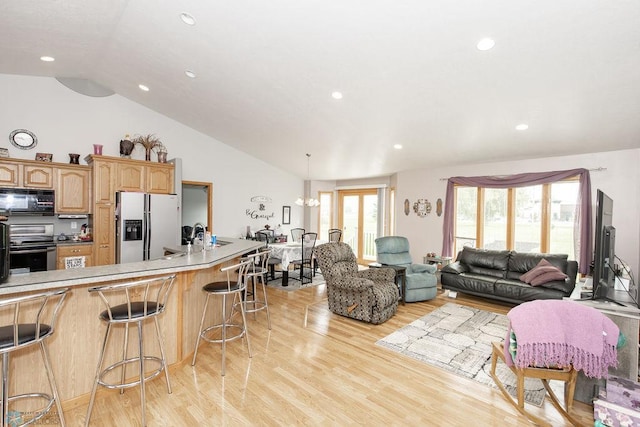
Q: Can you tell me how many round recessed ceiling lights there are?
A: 8